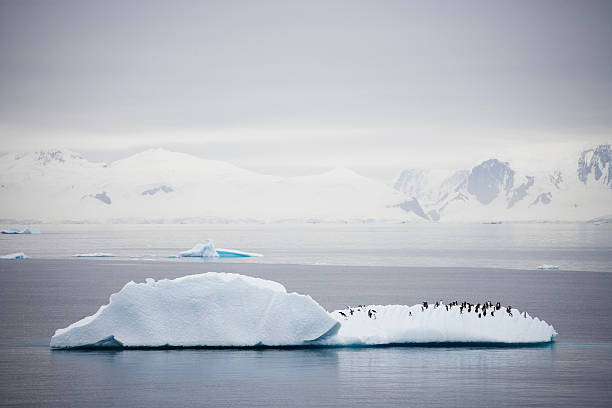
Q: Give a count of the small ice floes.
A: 5